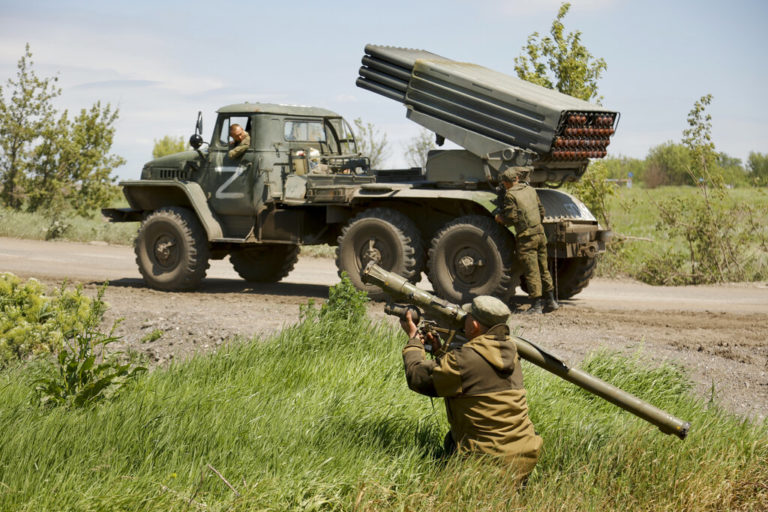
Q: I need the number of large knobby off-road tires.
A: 5